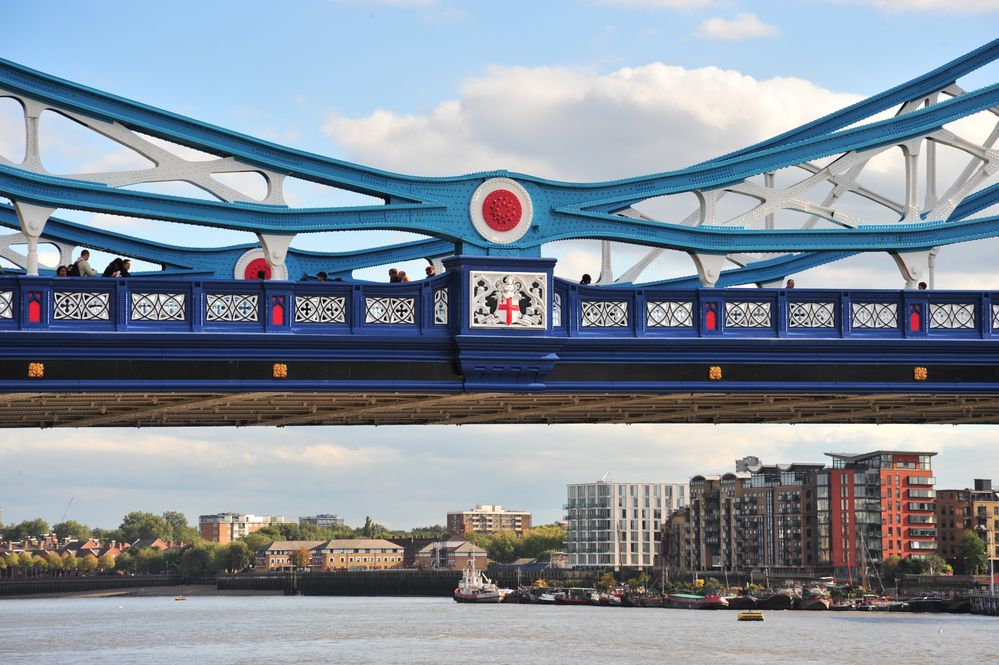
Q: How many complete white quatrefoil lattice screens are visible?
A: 11